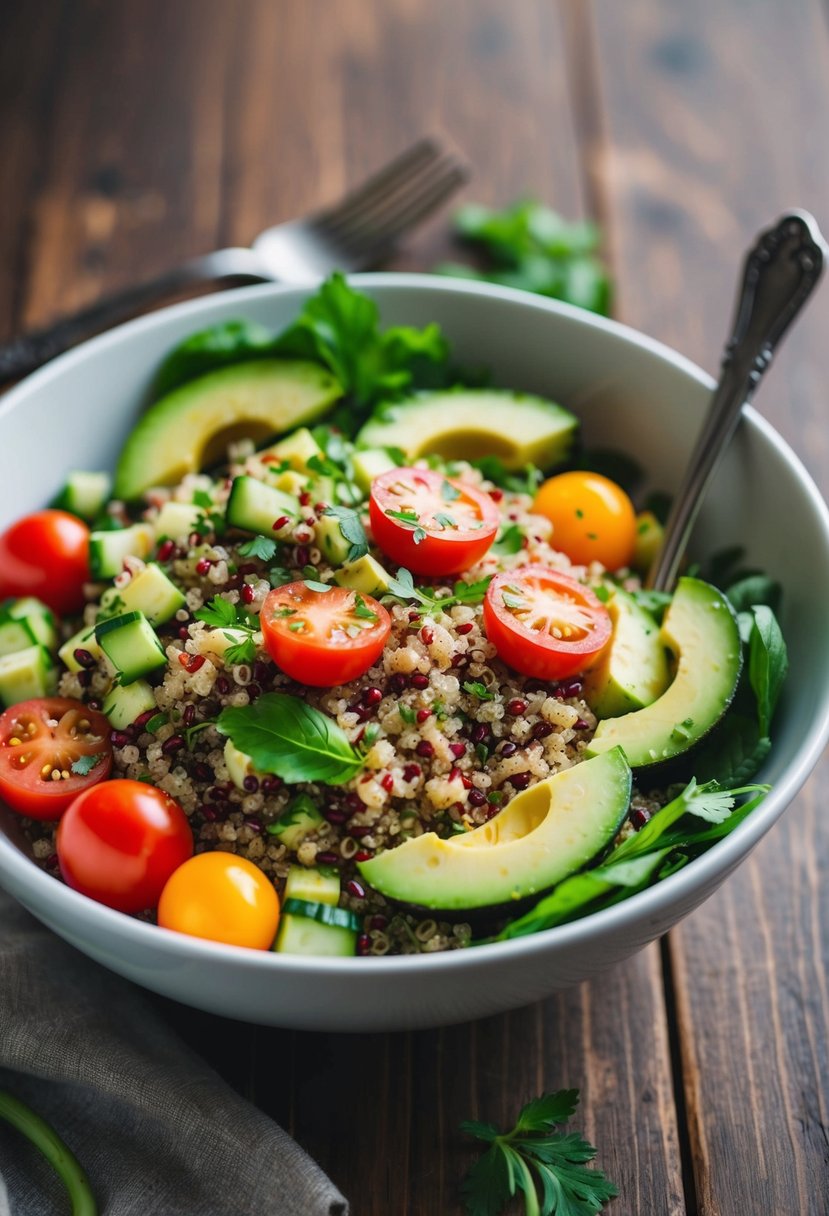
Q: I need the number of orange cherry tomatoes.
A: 2